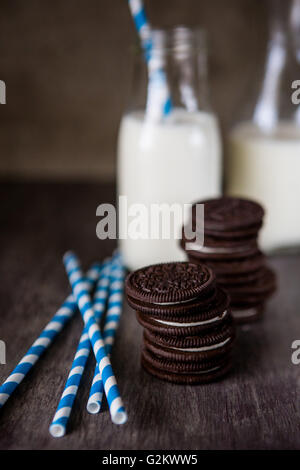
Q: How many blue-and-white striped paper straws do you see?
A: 5